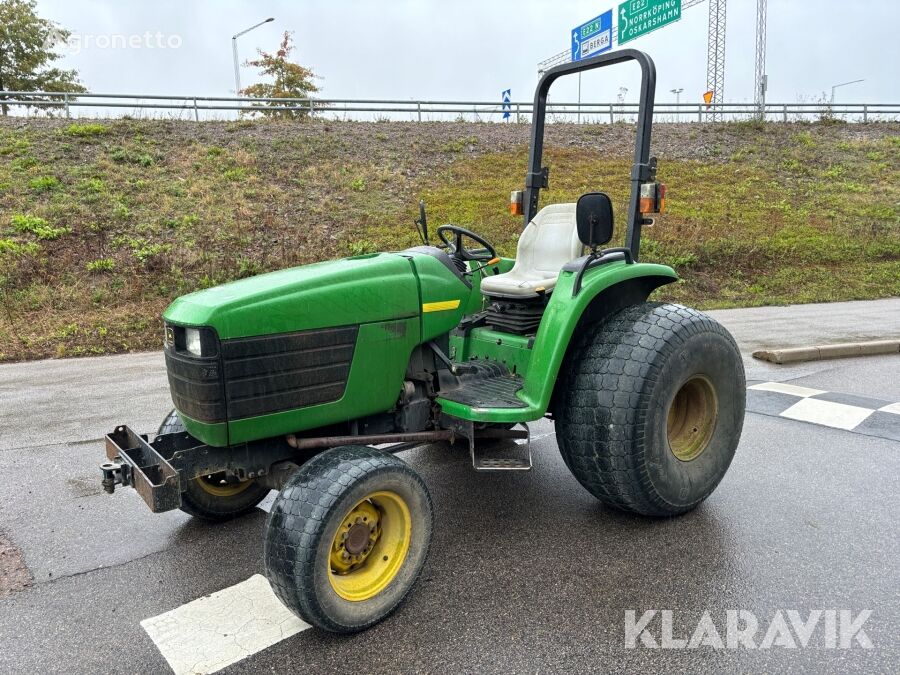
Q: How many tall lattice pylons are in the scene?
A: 2